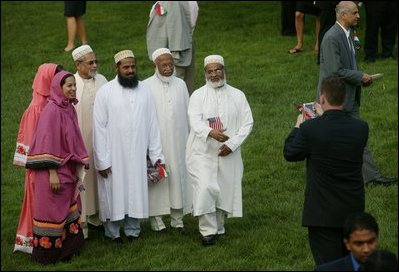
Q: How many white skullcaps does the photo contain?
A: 4